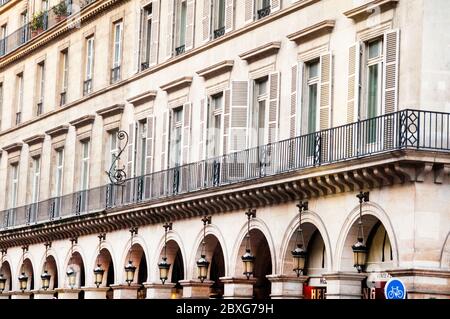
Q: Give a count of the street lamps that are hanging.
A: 11